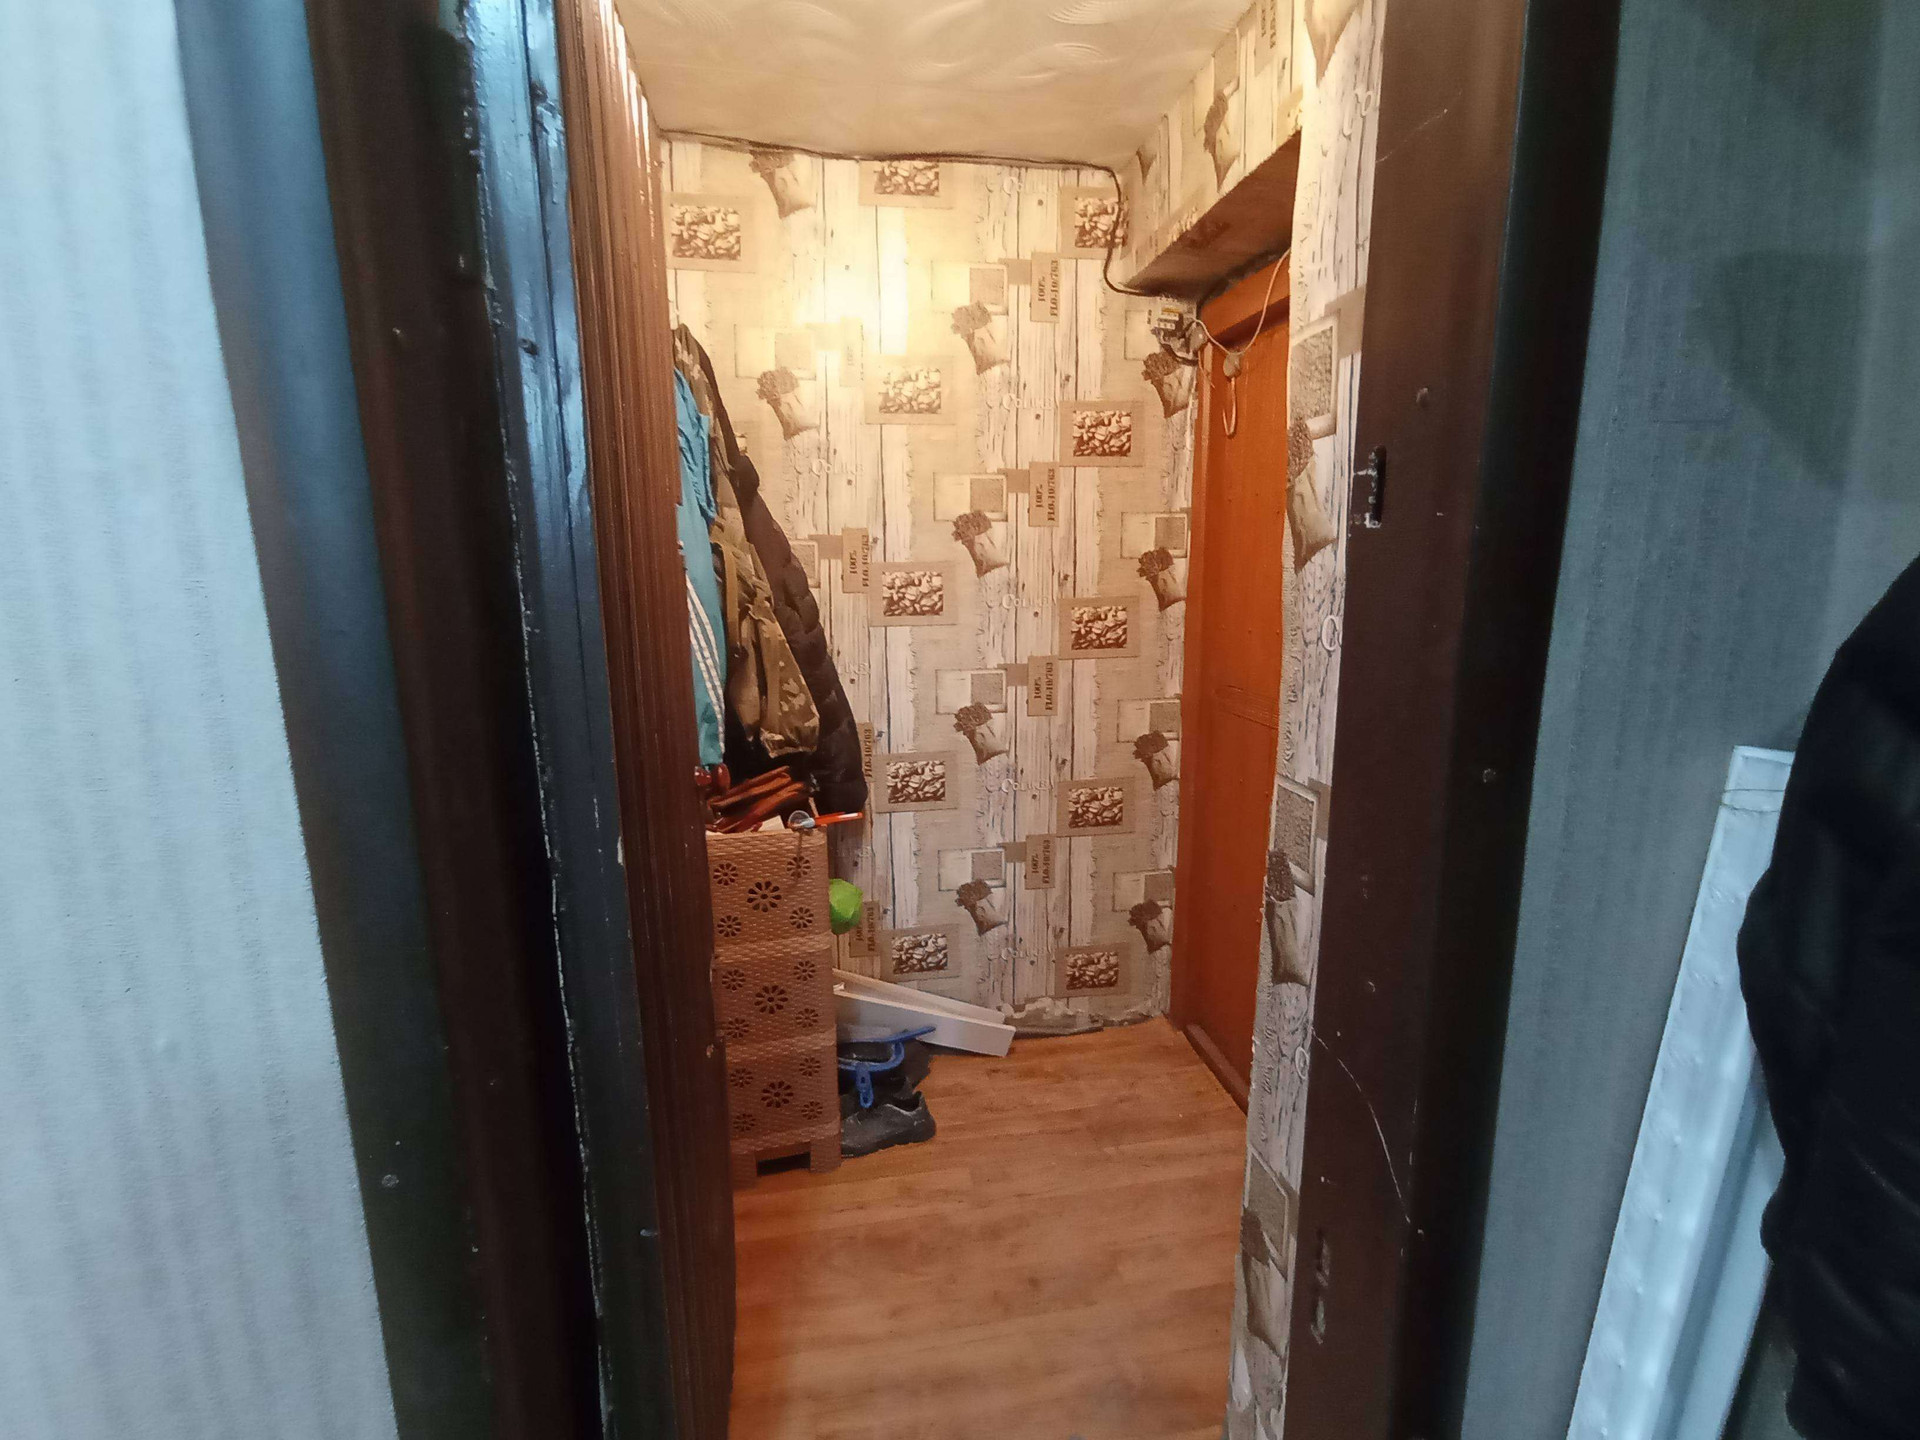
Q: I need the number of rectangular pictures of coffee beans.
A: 11